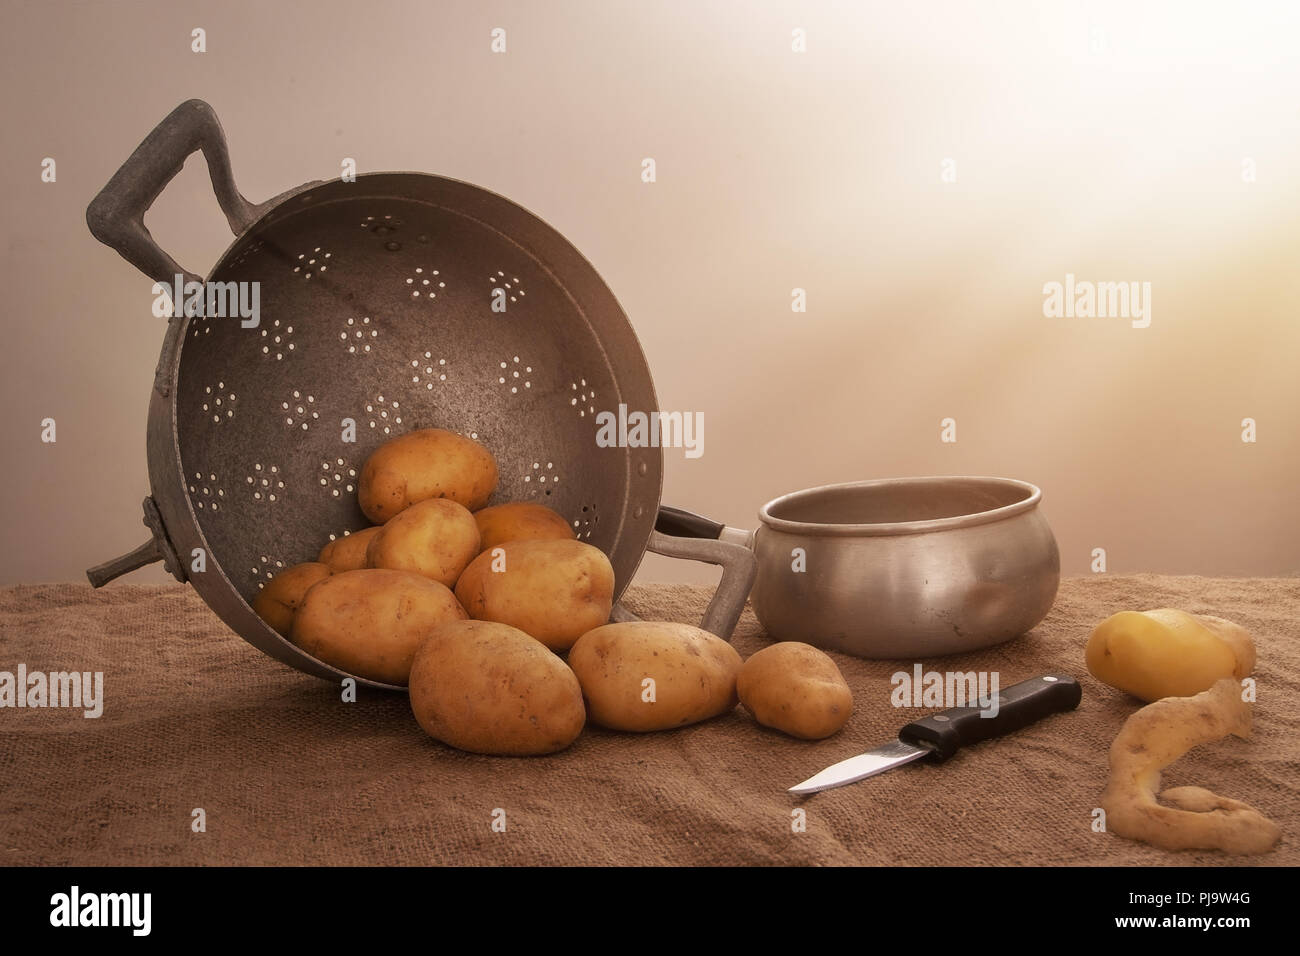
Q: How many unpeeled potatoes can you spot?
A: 10